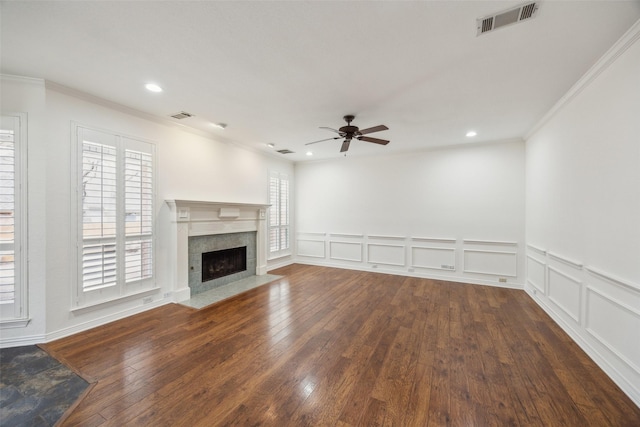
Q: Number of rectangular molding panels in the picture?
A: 8